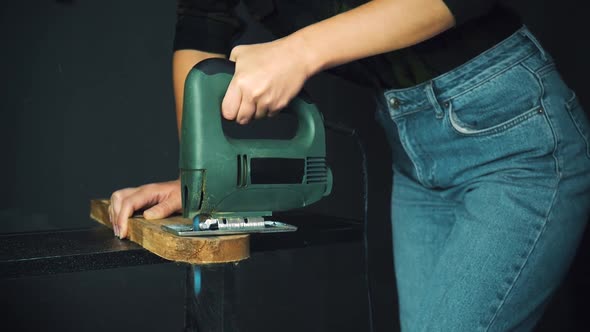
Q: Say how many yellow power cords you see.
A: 0